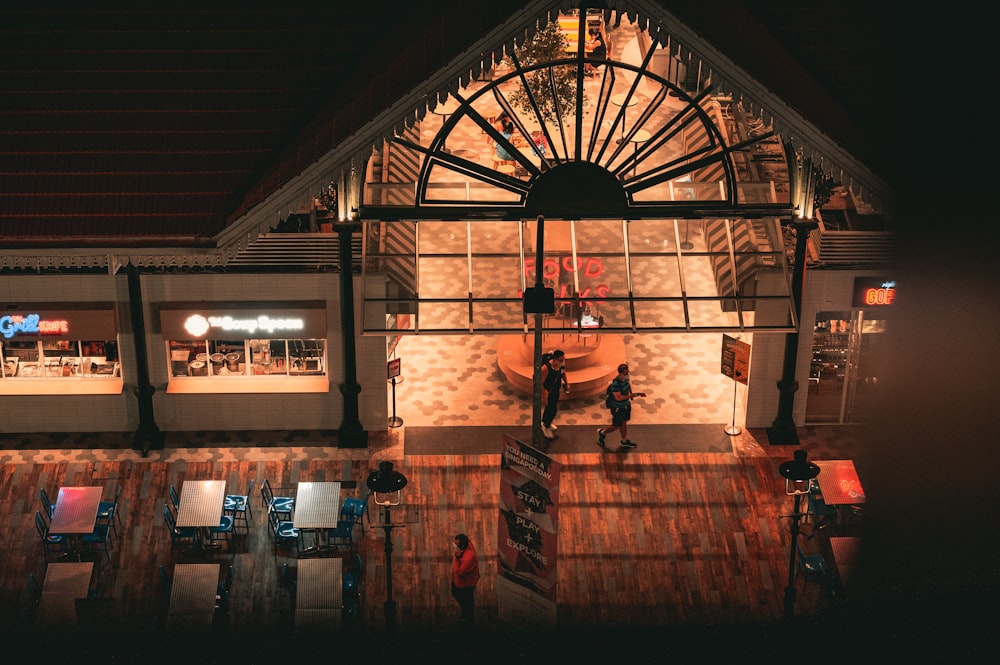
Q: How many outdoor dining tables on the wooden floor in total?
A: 8